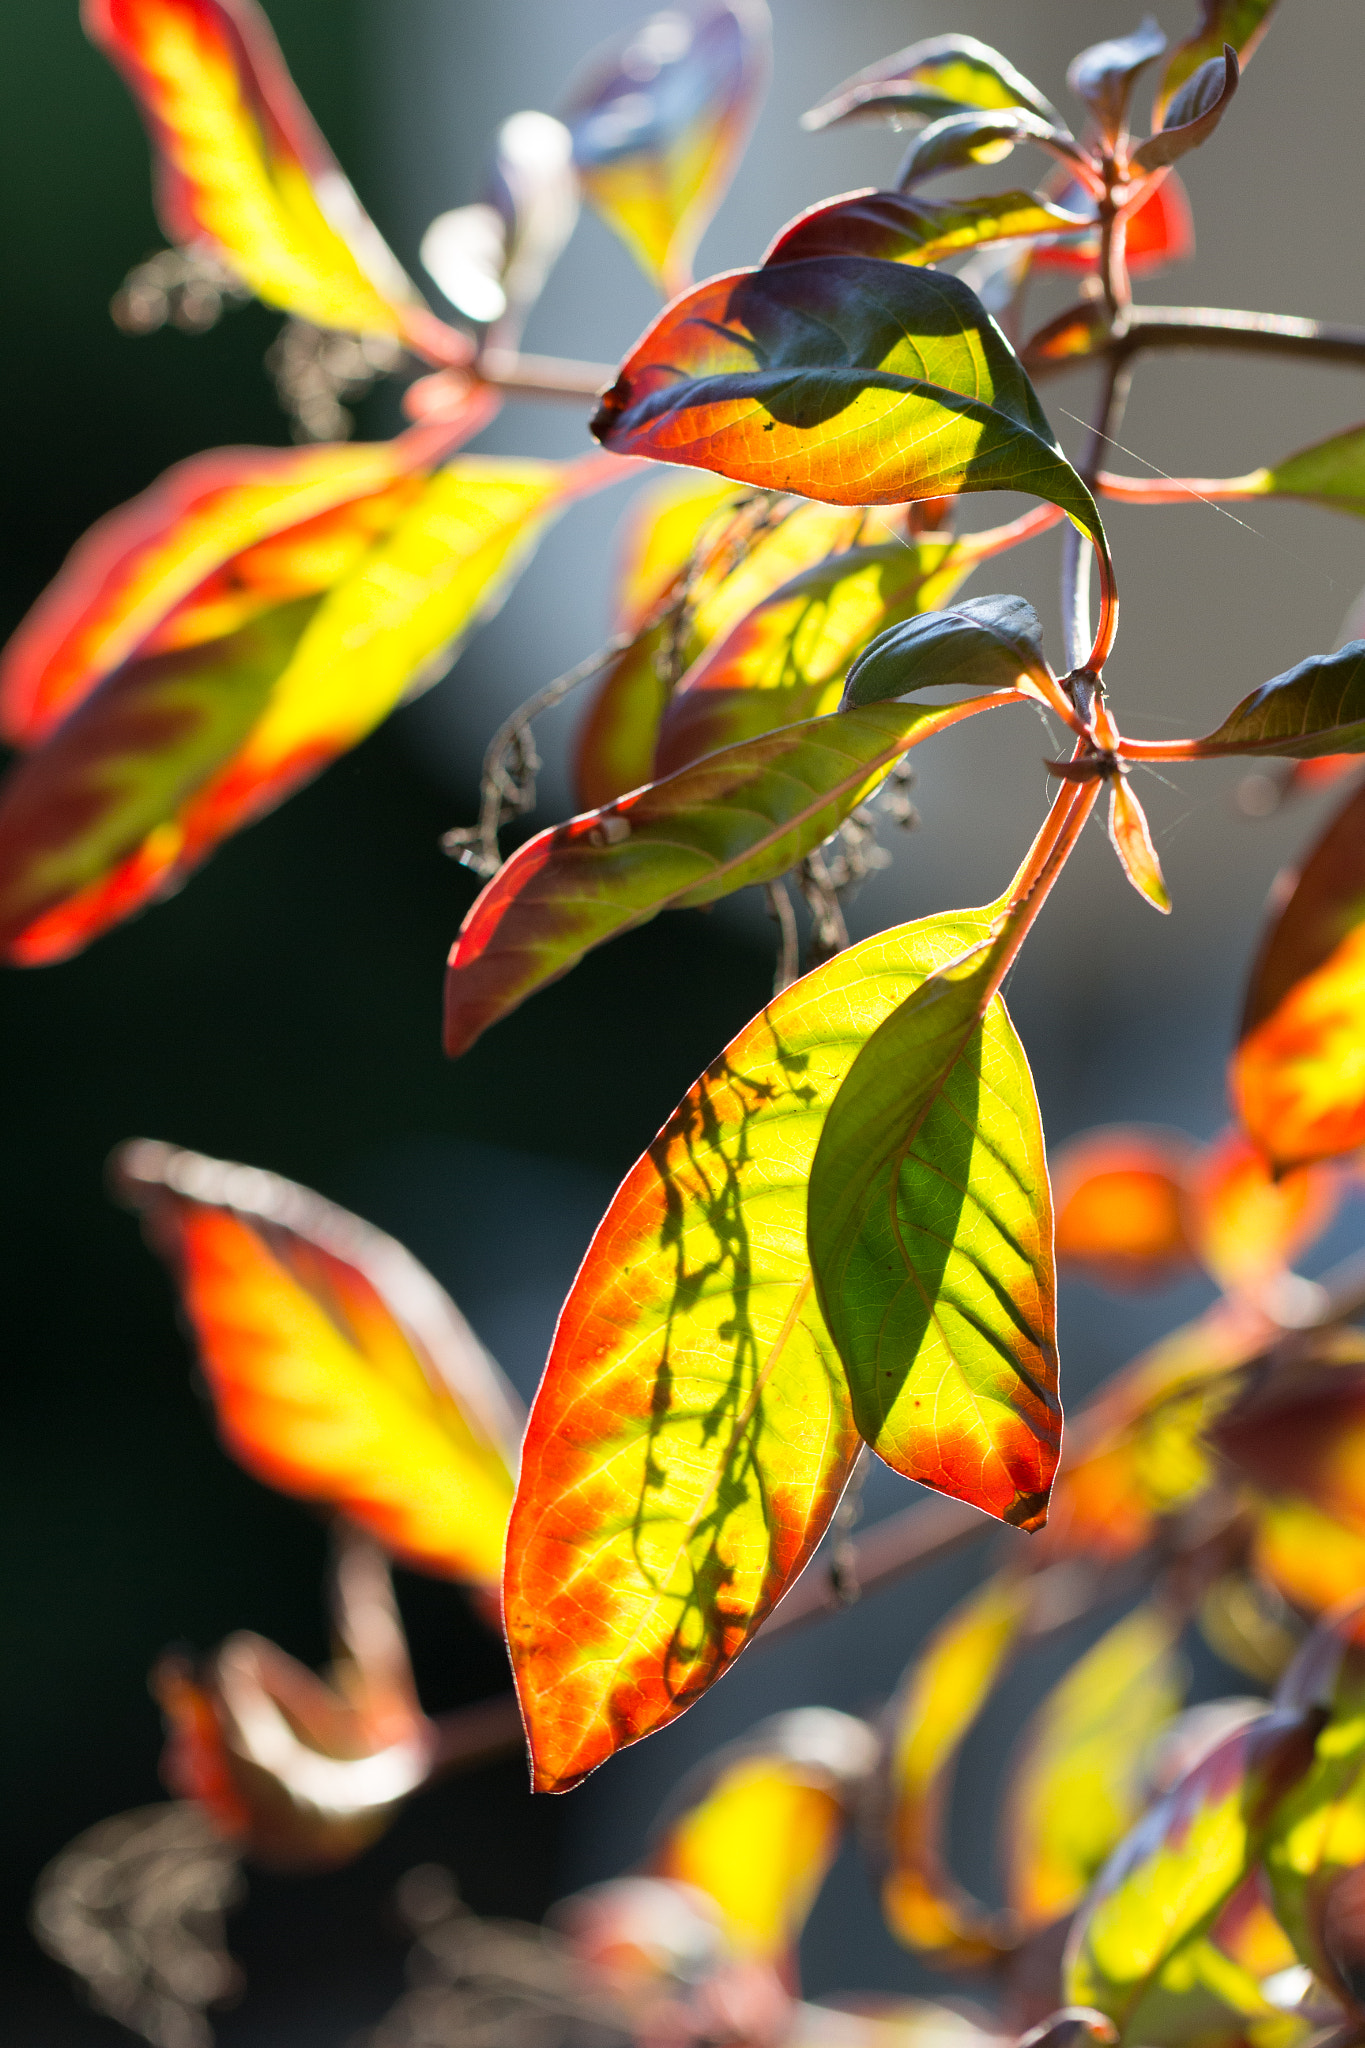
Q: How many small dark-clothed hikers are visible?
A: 0